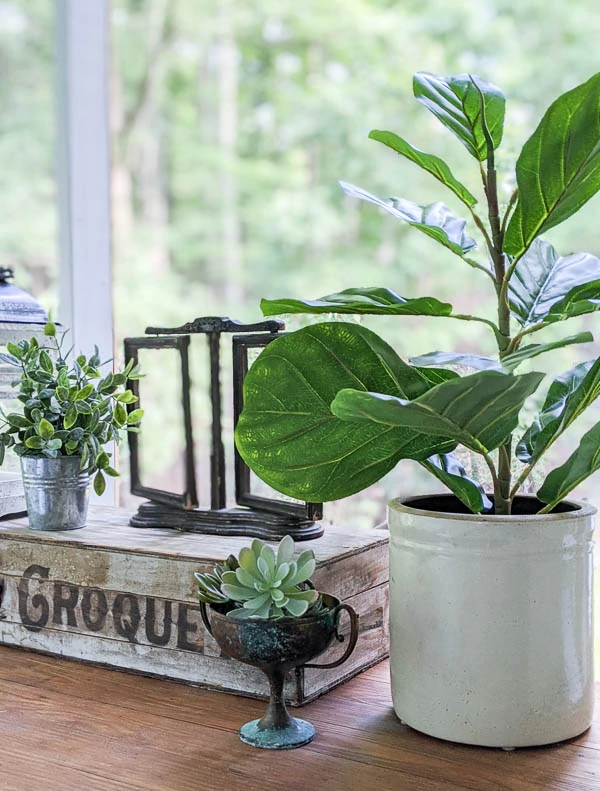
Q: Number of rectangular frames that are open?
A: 2